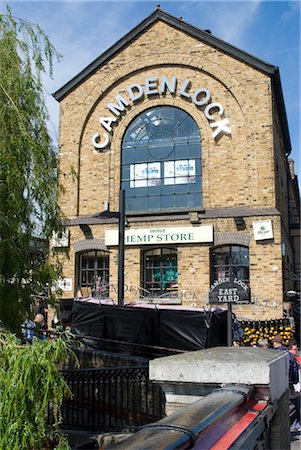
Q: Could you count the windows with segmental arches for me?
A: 3